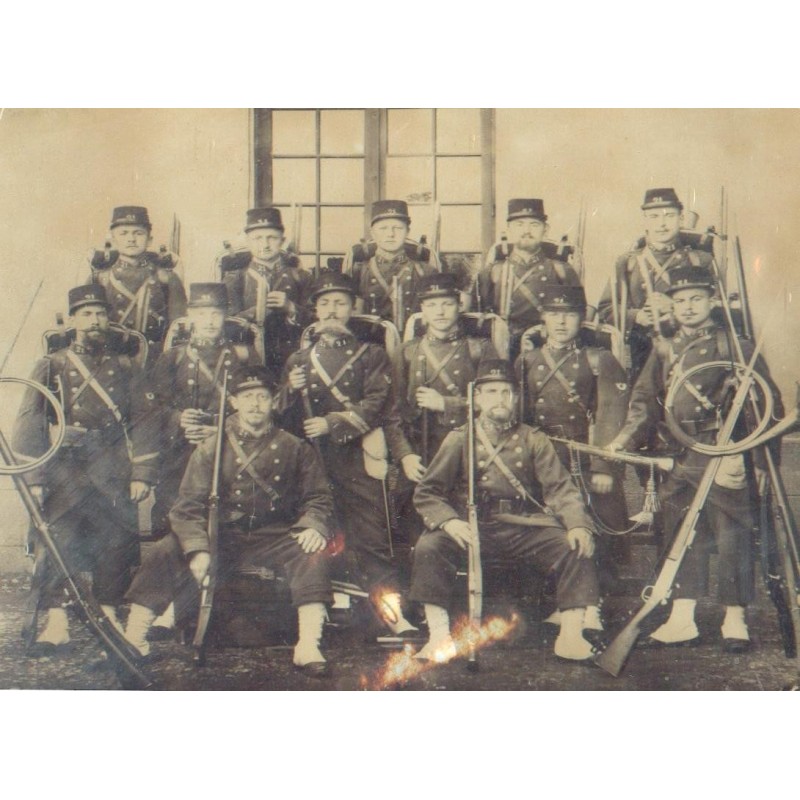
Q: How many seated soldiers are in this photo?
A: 2